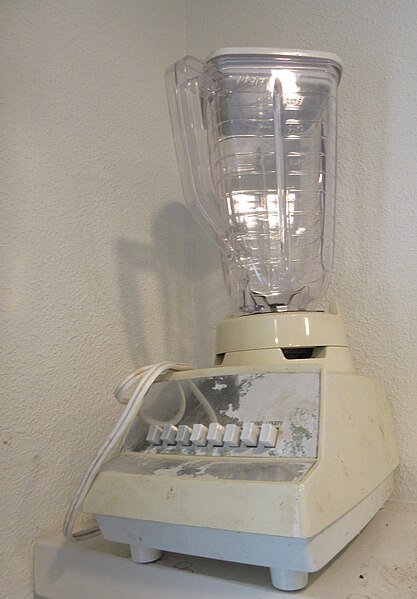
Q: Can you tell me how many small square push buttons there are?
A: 8